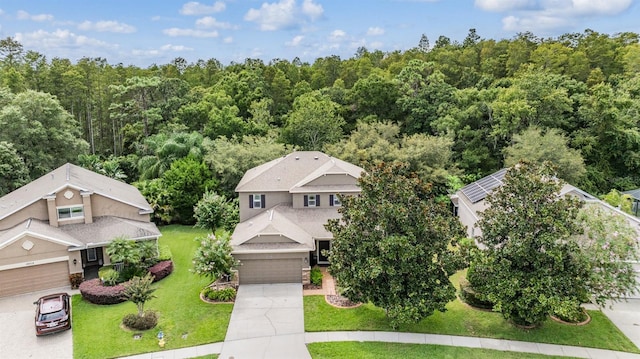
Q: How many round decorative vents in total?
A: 2